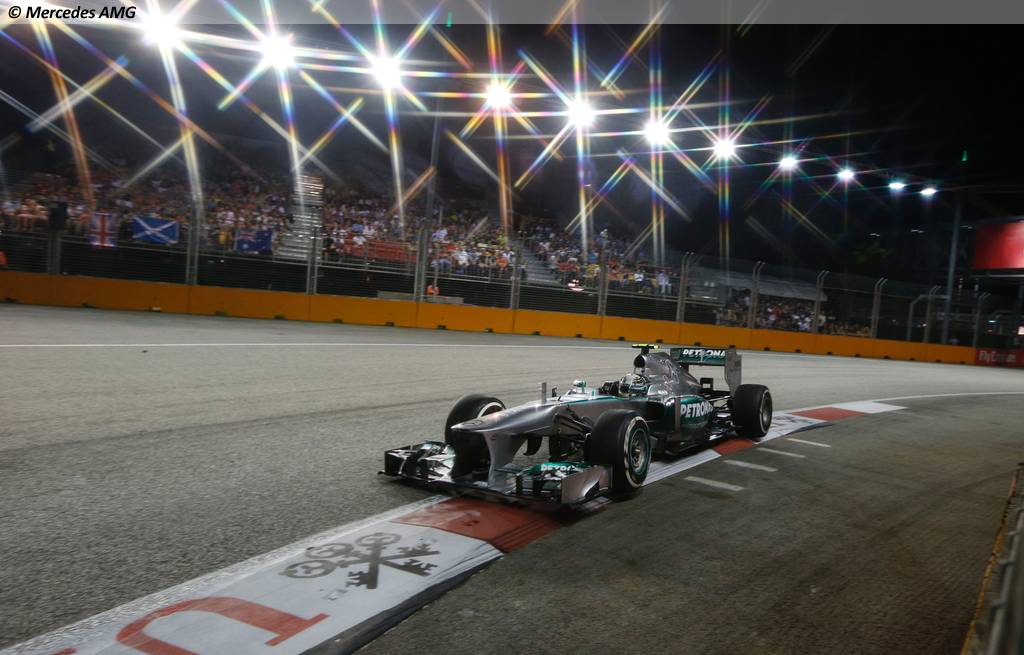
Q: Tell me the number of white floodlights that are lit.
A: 11